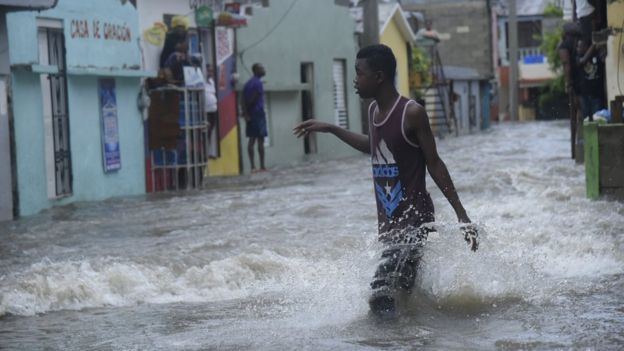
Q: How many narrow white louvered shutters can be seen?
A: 1